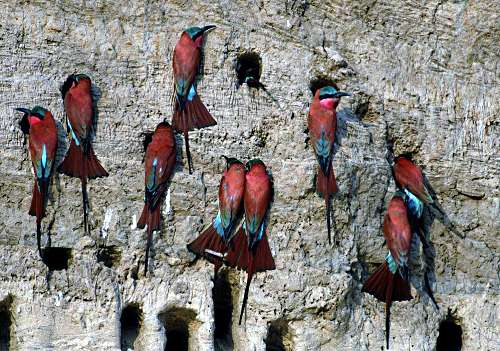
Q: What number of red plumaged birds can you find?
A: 9